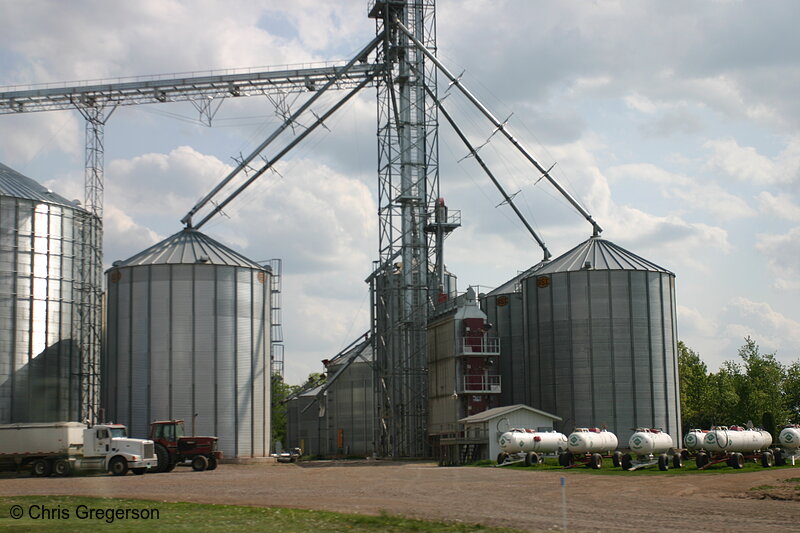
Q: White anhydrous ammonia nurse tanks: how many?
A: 6